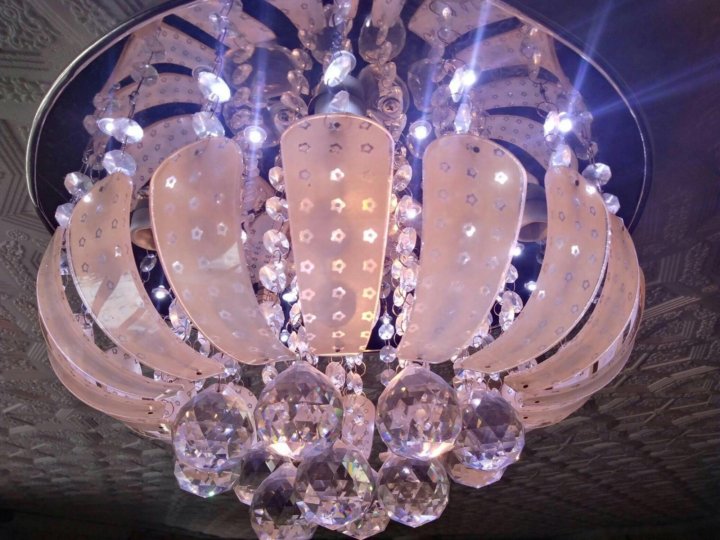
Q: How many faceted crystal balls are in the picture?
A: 11